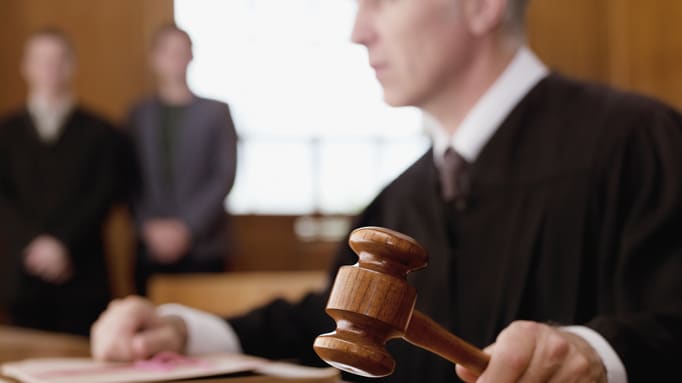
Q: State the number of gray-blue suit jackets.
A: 1